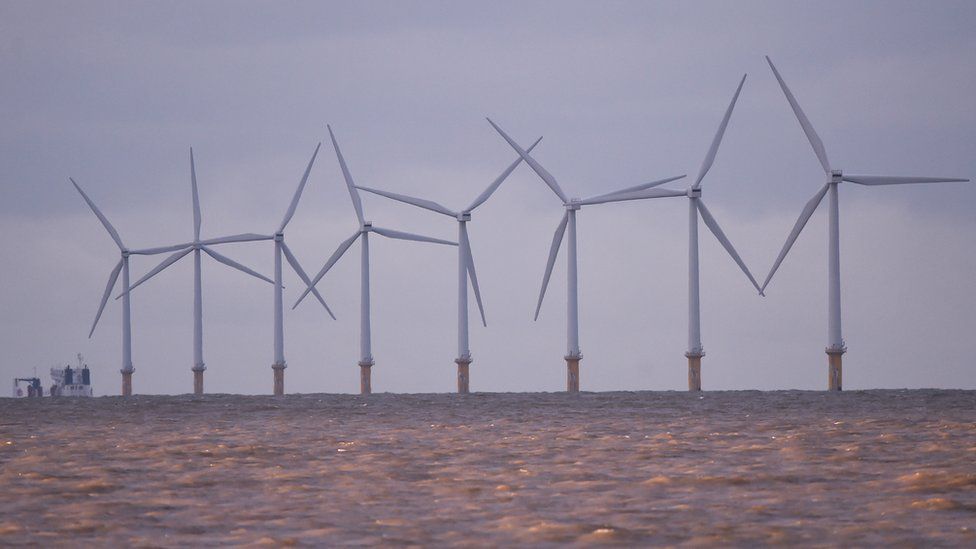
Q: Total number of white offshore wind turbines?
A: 8